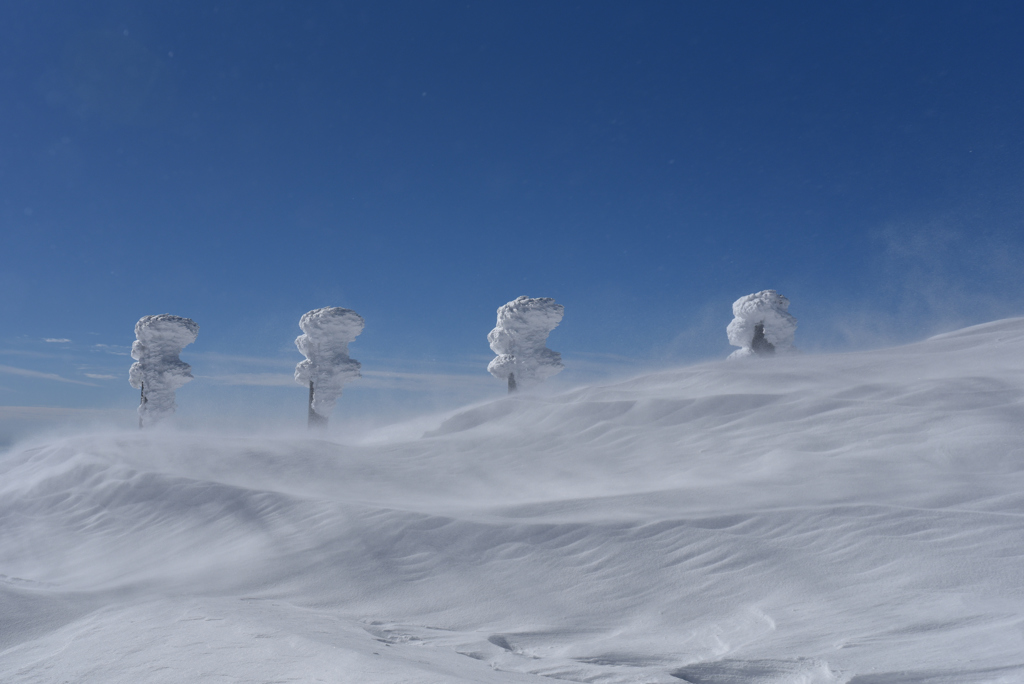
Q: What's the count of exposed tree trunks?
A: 4